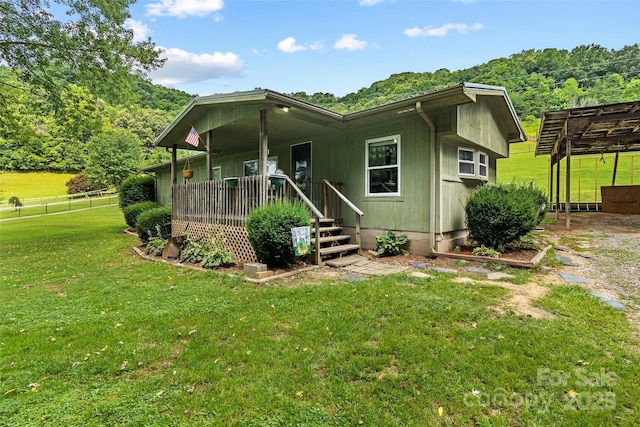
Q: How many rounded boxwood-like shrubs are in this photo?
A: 5